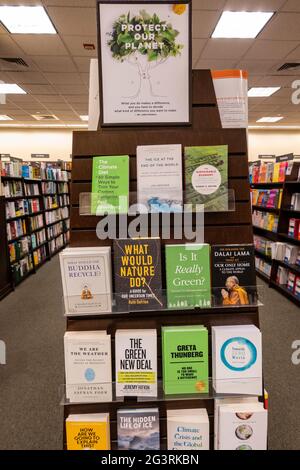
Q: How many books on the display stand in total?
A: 15